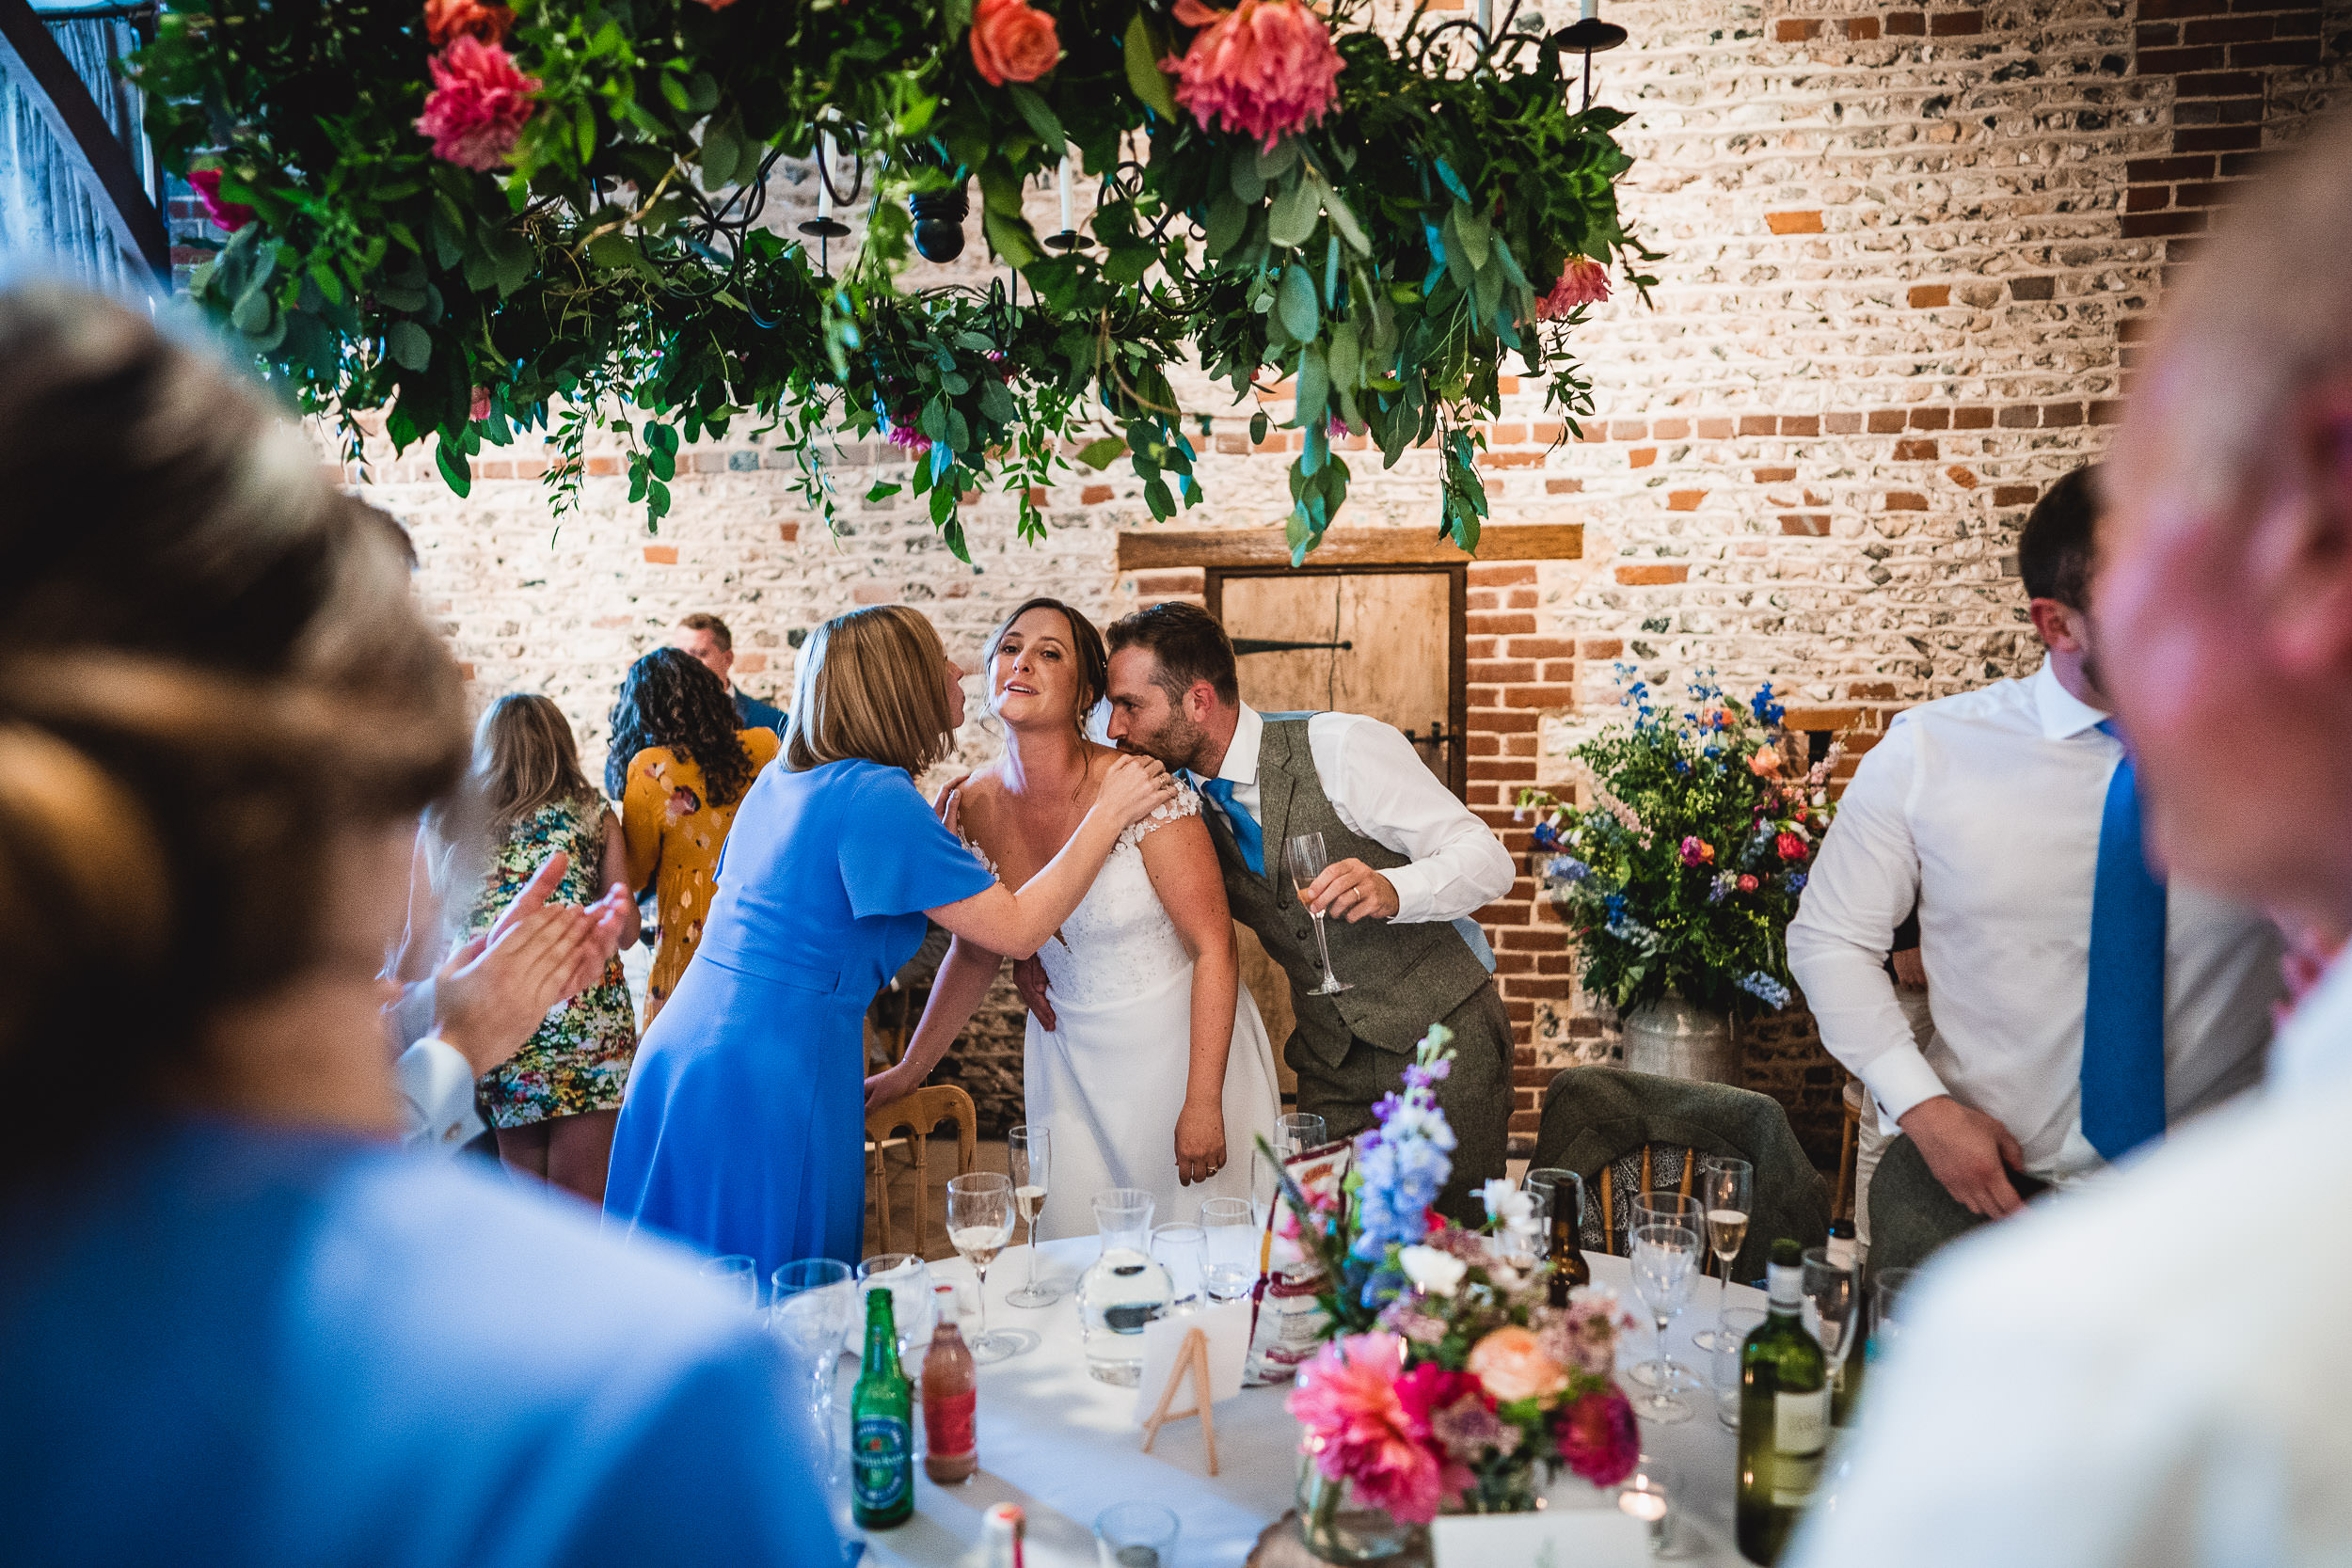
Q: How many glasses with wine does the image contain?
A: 4